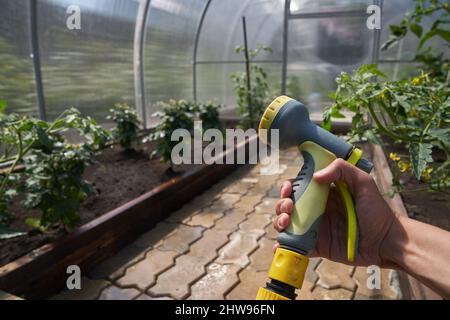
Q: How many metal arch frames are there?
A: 3